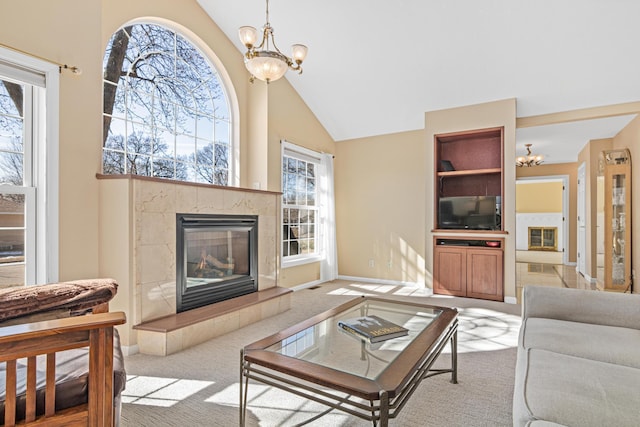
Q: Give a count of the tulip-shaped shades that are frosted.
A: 2